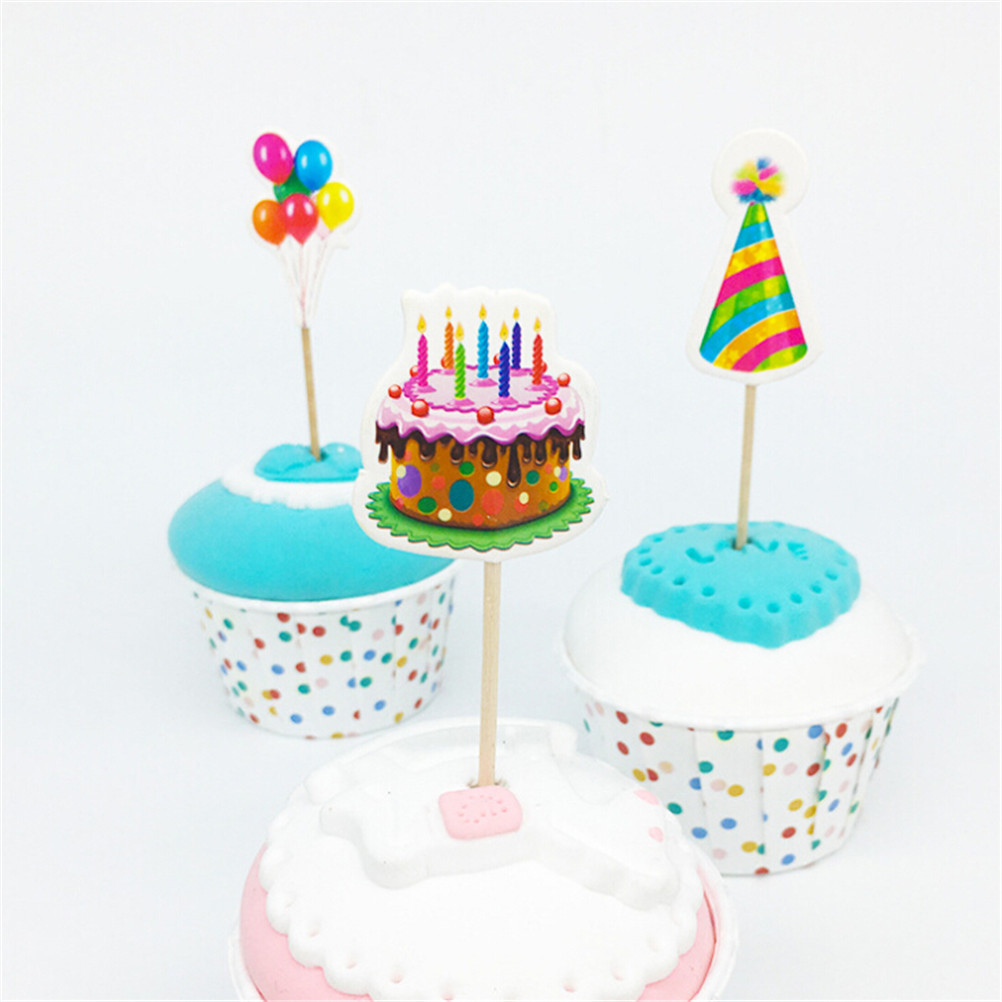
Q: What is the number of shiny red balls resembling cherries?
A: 9